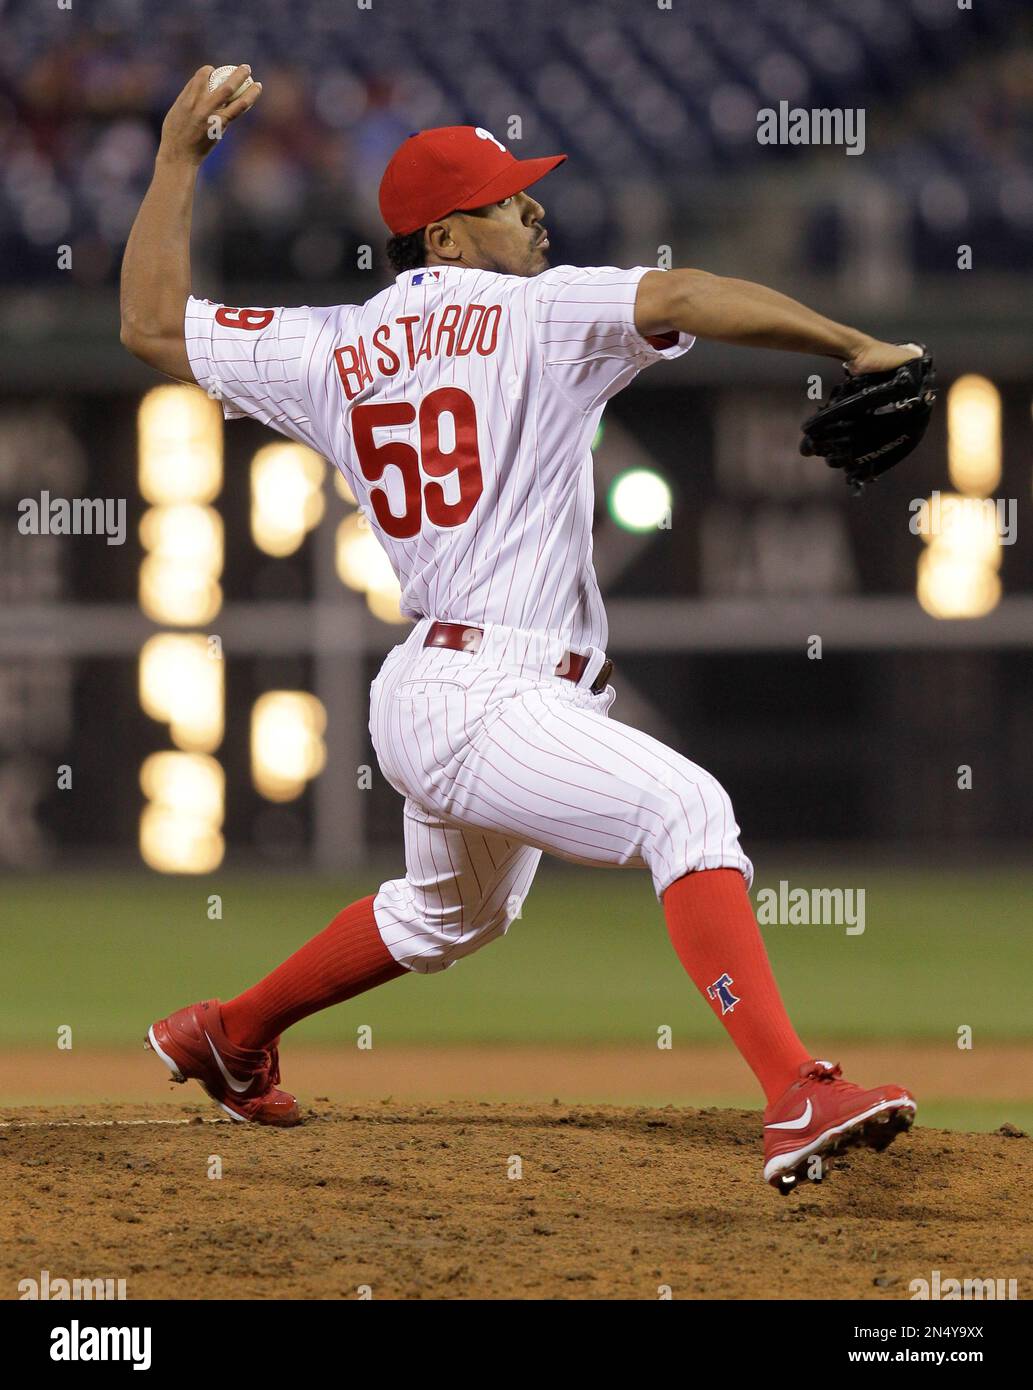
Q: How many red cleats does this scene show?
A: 2